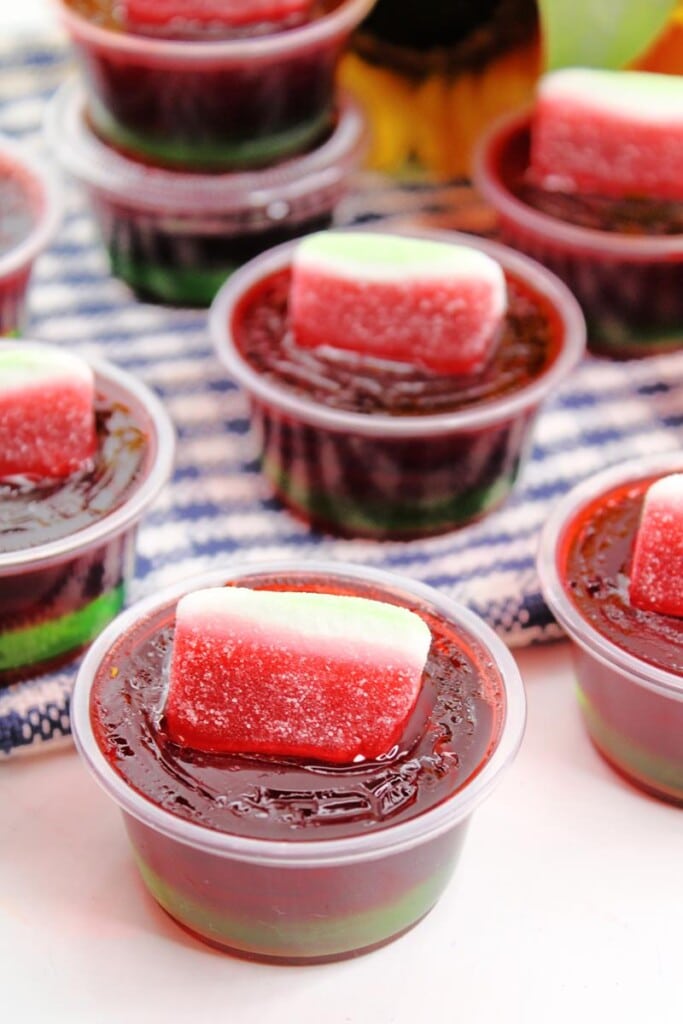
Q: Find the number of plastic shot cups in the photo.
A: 8